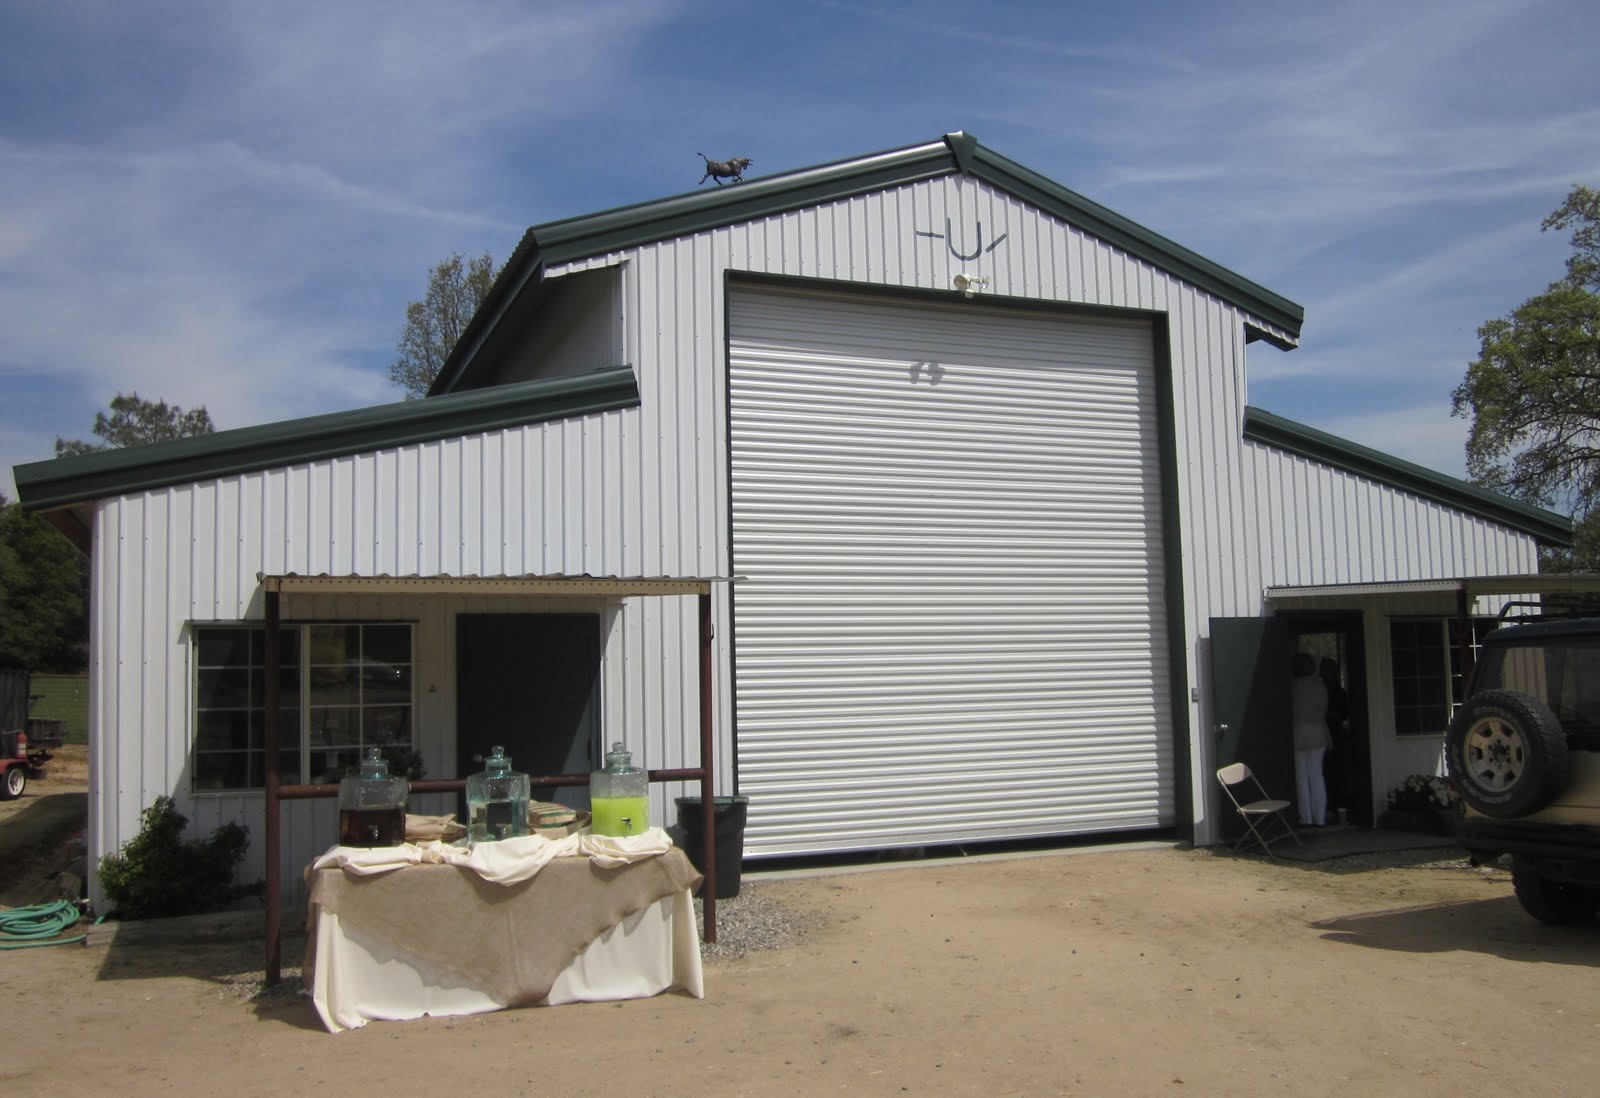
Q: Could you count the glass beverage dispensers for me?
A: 3